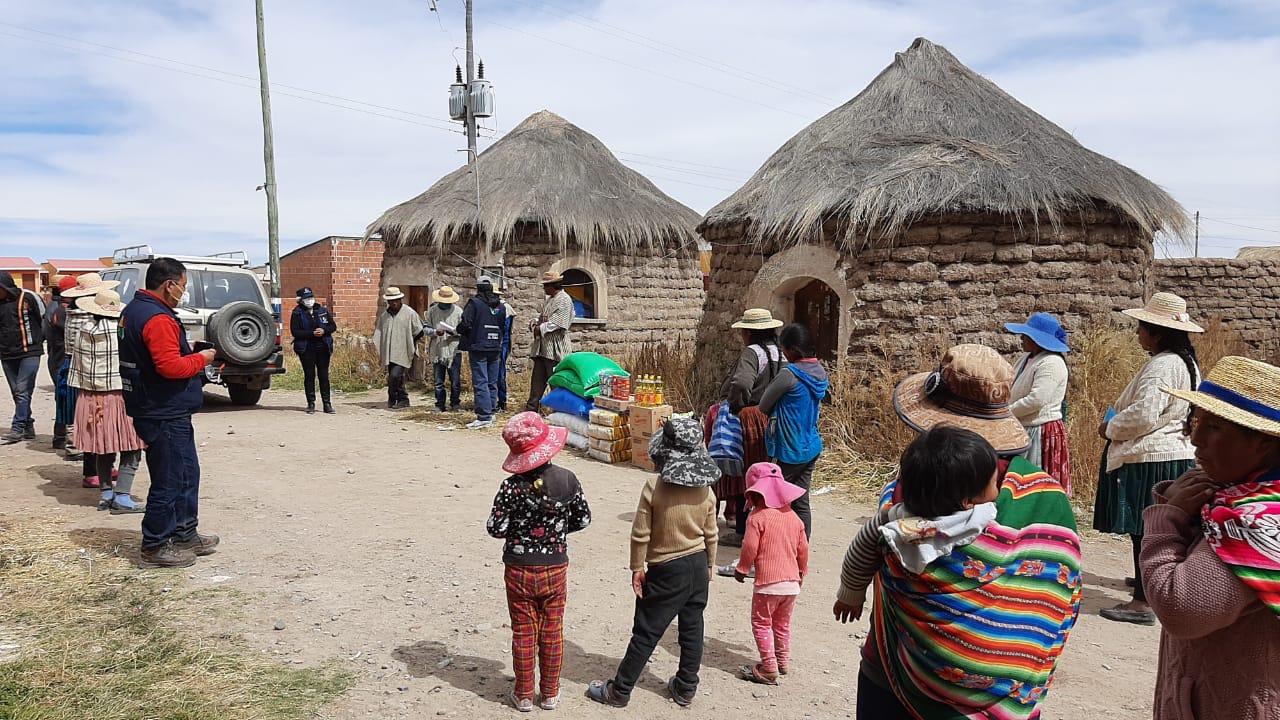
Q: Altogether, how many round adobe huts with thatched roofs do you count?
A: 2